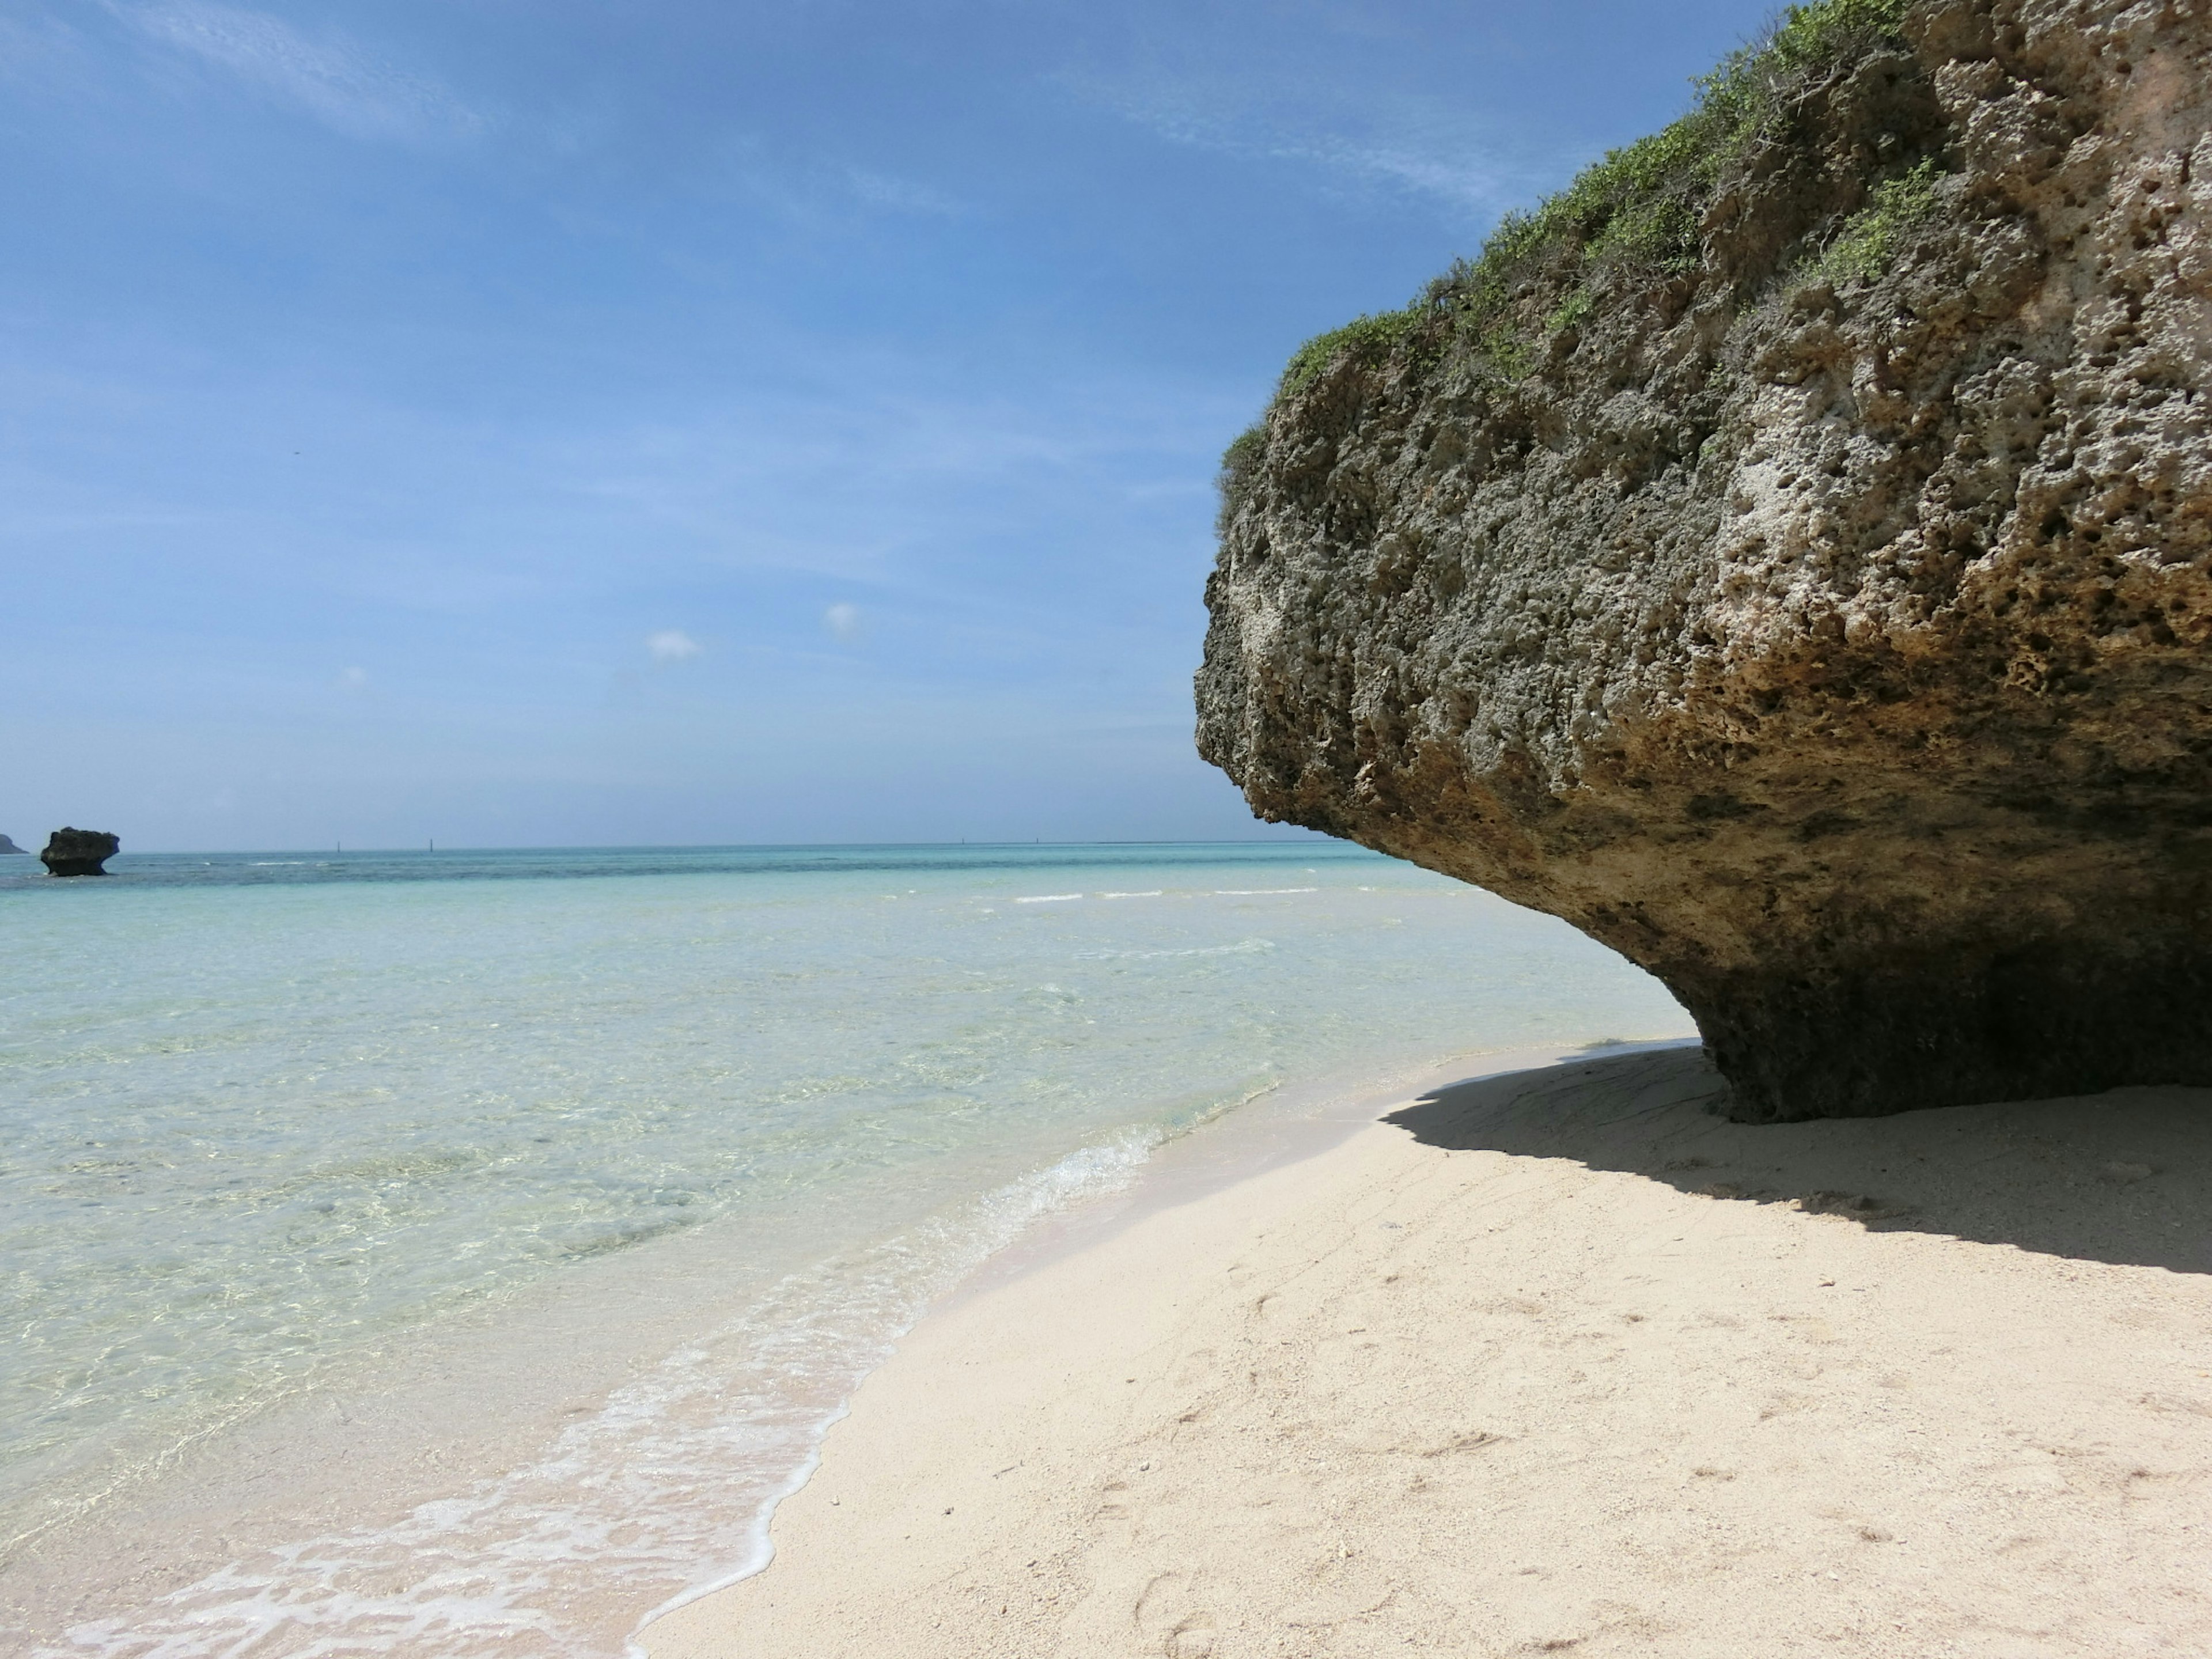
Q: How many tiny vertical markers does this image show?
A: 4